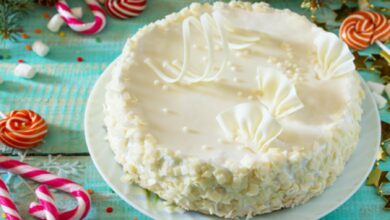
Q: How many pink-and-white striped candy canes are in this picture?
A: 3